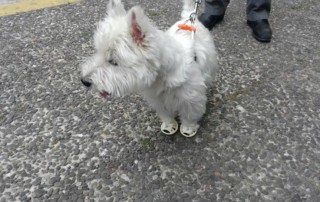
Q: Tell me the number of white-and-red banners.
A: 0